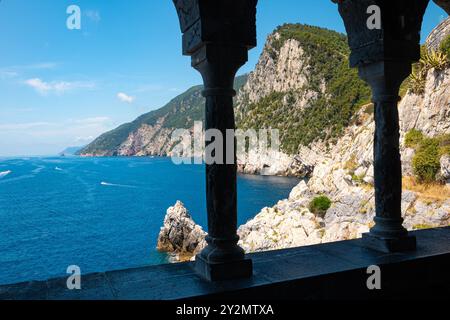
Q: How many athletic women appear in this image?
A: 0